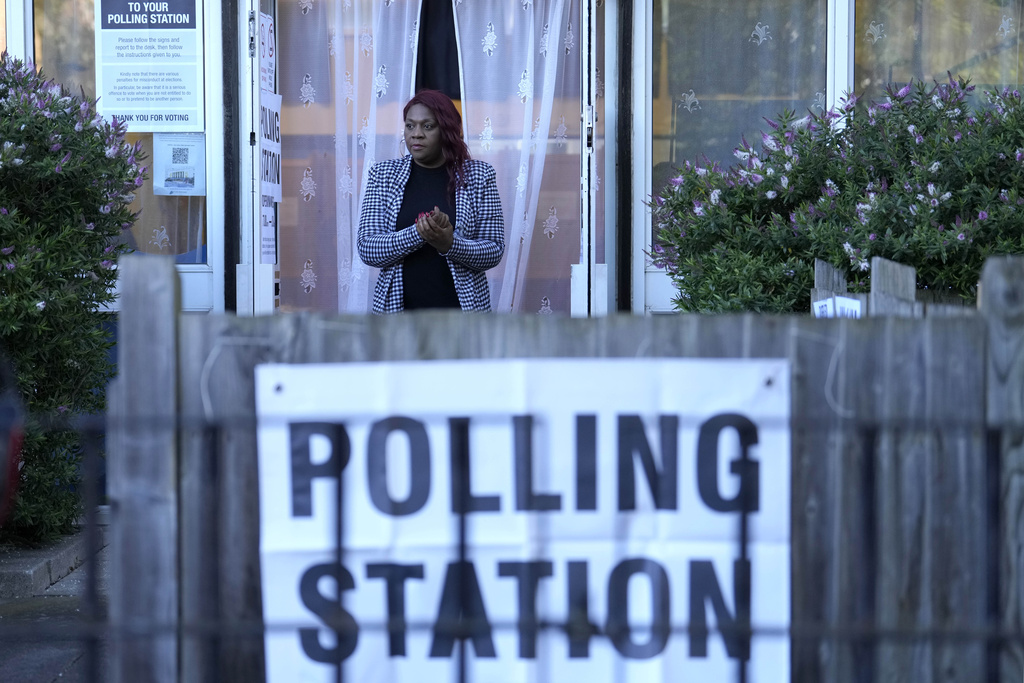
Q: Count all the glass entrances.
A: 1